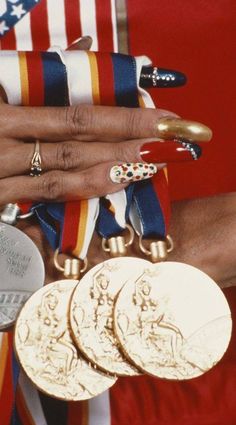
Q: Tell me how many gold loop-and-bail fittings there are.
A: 3